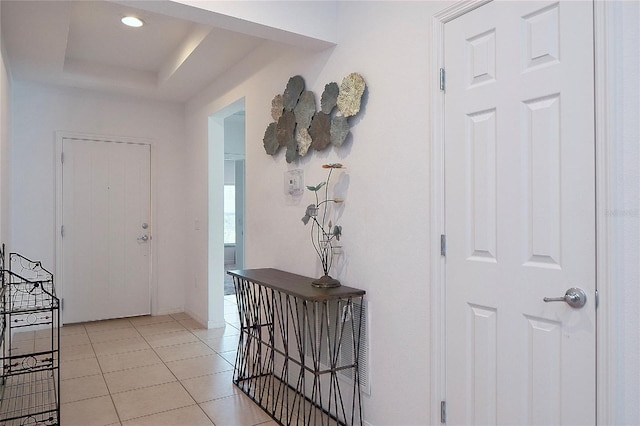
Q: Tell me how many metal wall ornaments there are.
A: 11